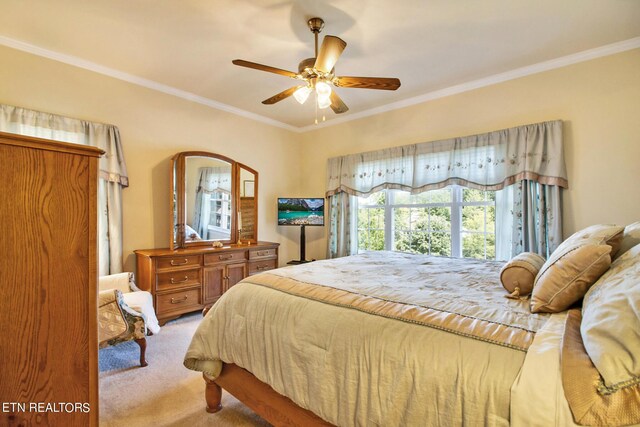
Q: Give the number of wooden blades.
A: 5